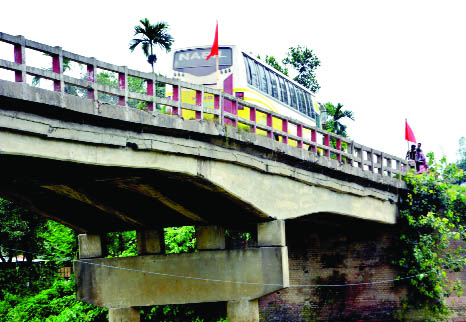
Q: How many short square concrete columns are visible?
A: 4